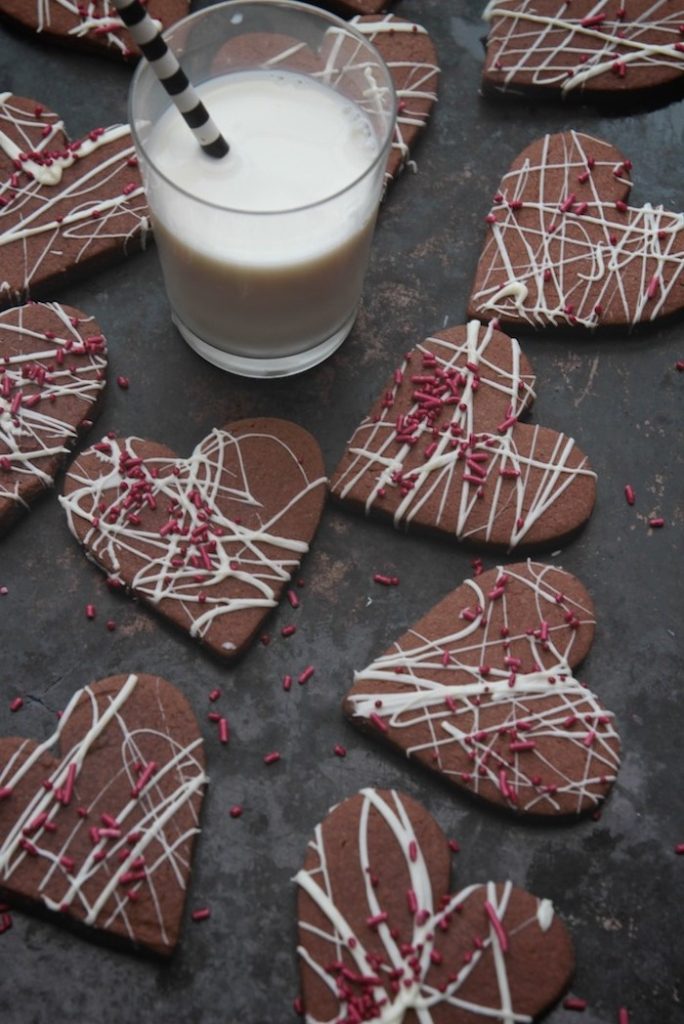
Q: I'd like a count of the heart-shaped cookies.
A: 12